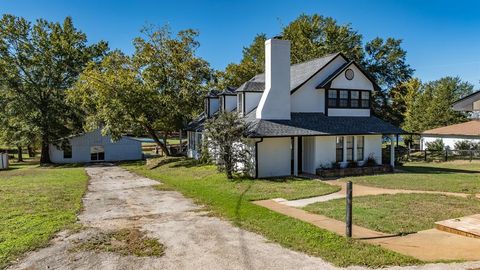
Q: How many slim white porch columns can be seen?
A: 2